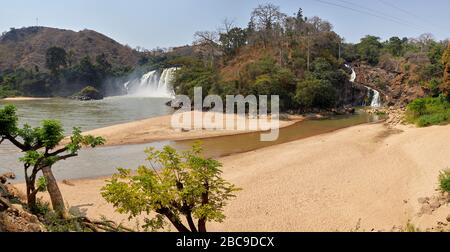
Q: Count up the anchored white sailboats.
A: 0